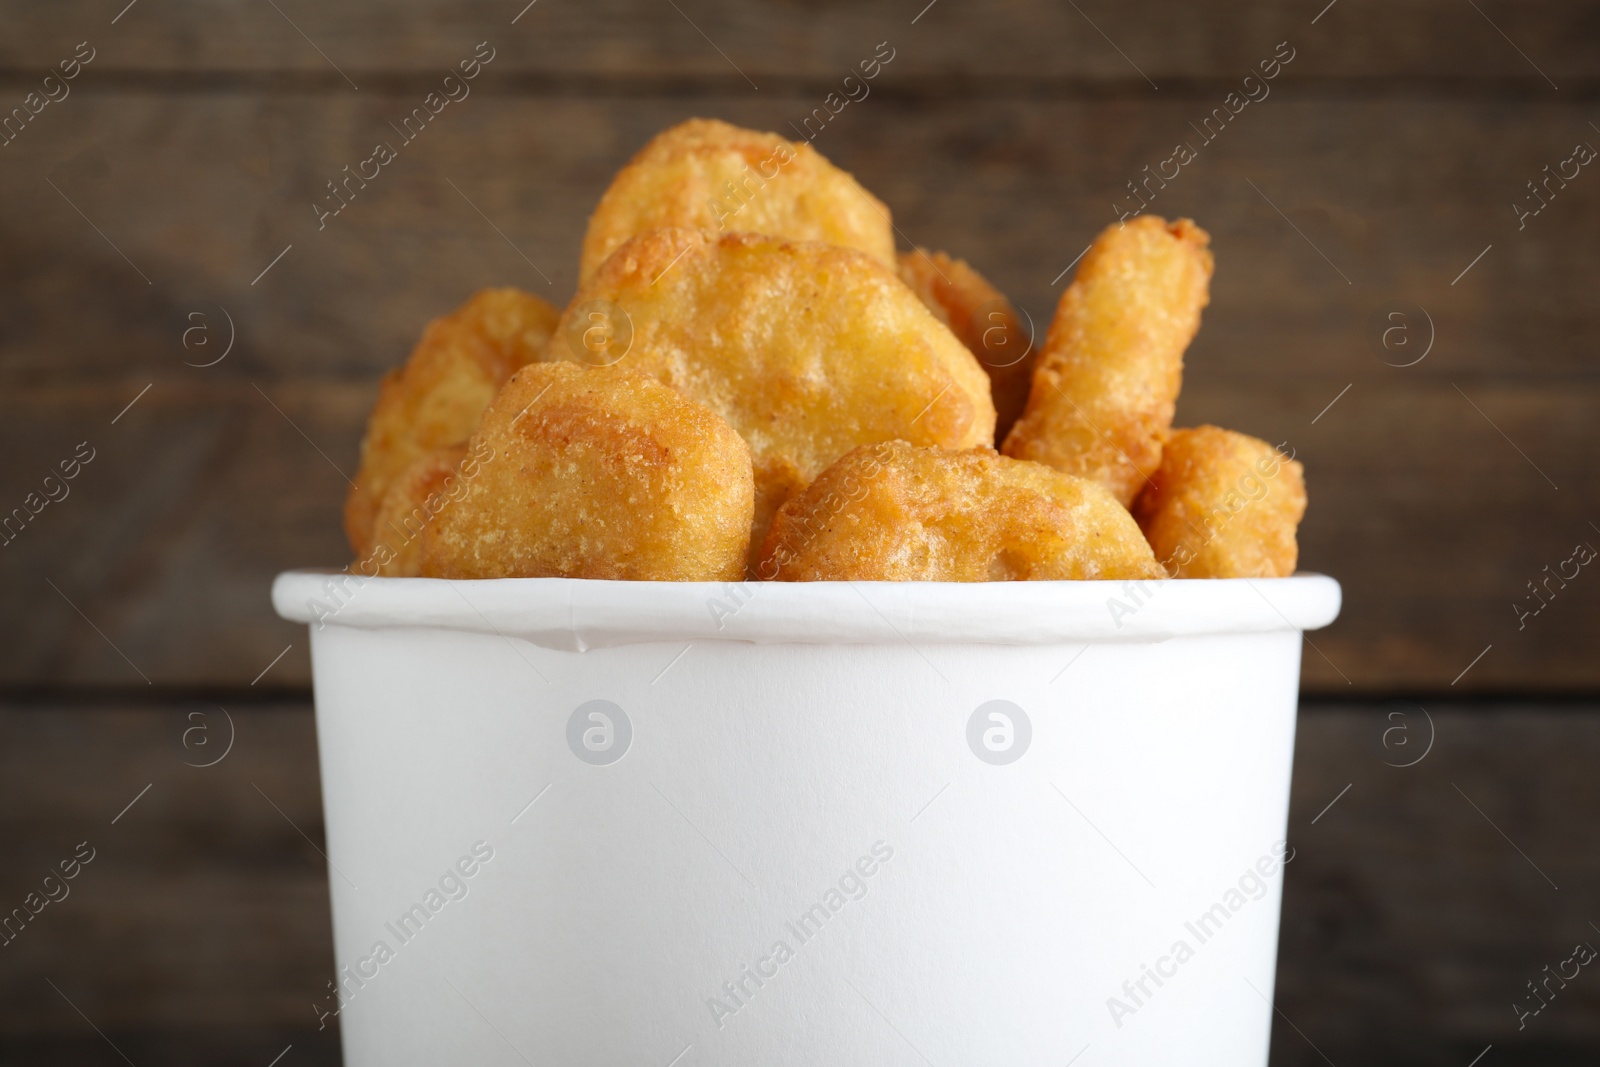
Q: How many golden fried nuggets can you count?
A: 9